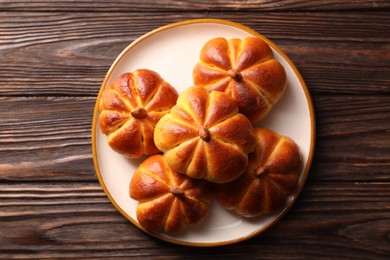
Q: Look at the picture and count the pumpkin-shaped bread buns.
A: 5